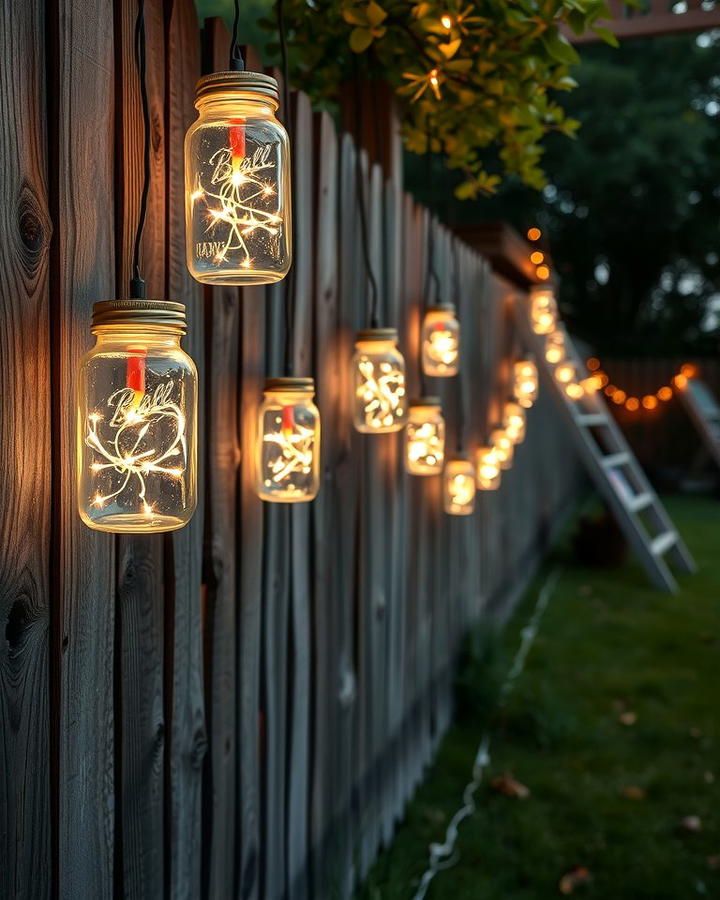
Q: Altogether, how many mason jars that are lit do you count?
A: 12